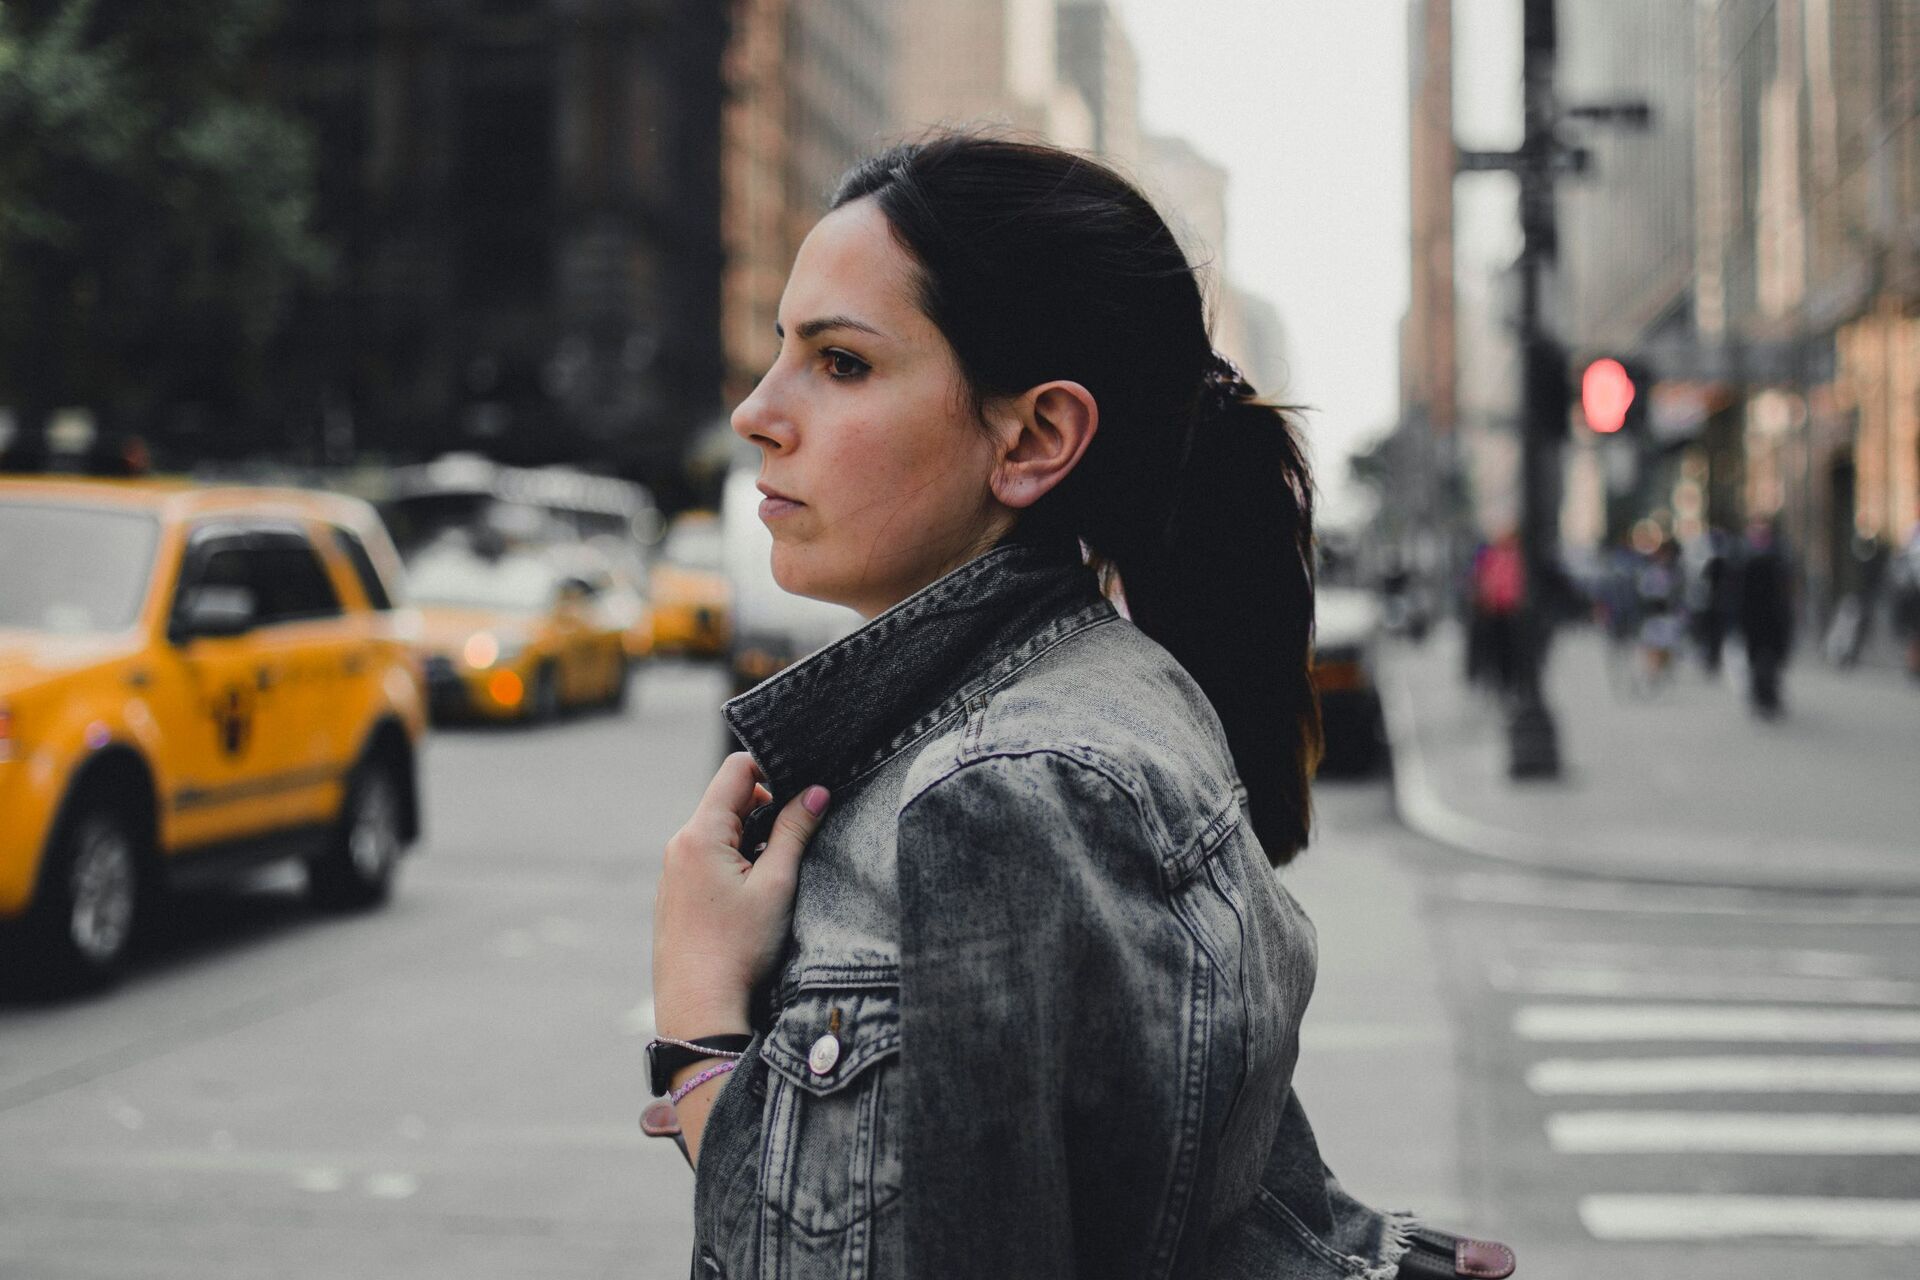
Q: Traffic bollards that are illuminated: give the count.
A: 0